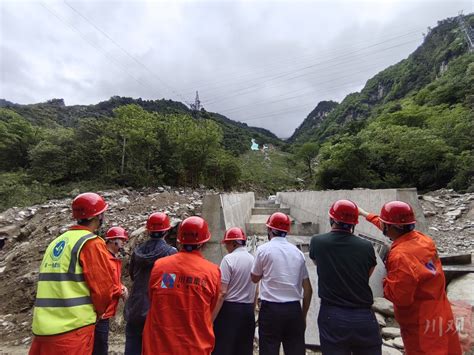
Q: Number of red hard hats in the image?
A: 8